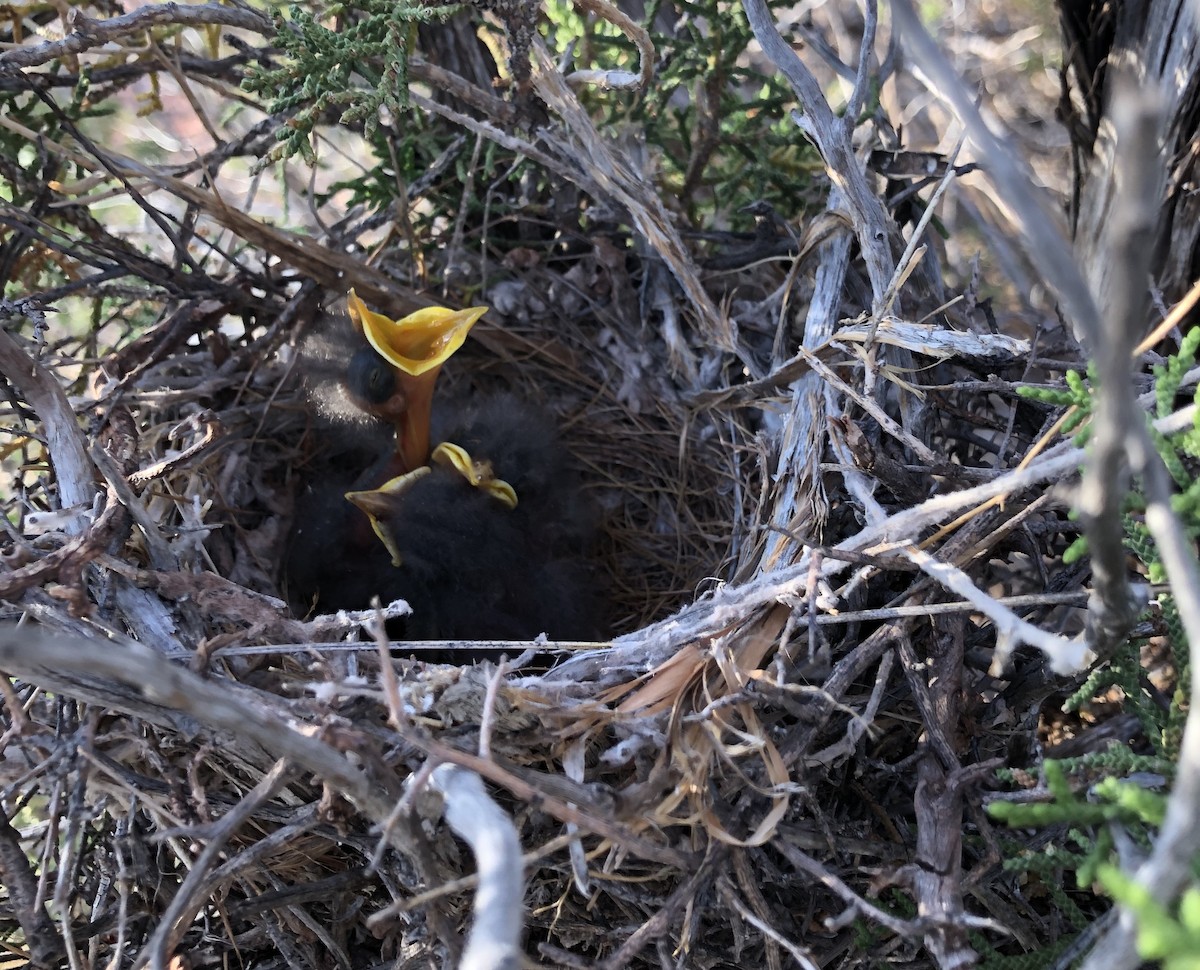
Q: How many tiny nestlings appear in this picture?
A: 3